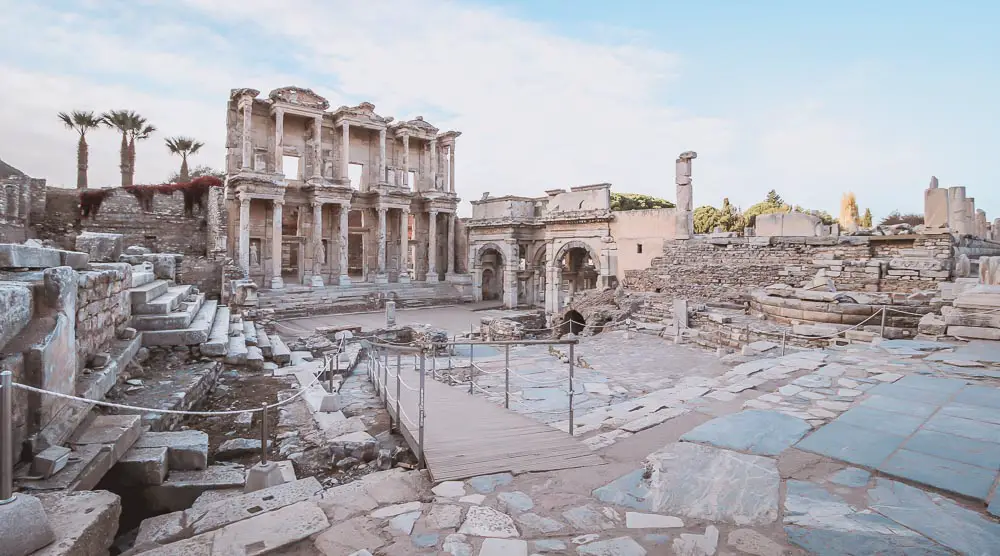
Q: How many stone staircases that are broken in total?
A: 1